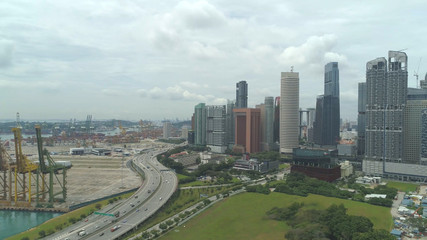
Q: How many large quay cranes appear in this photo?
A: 3